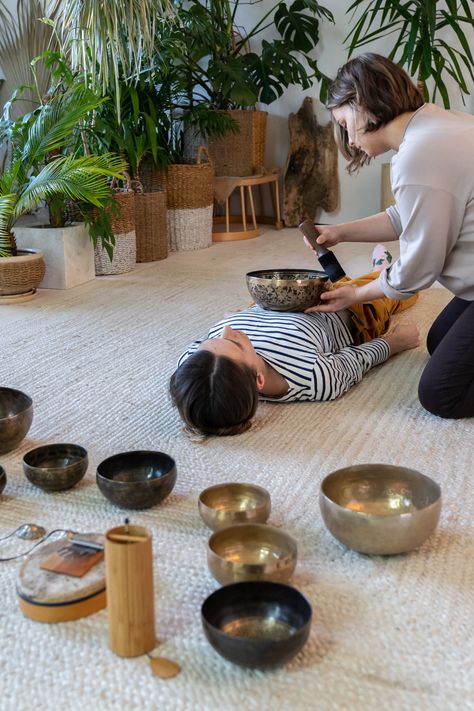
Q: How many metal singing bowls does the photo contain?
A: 9